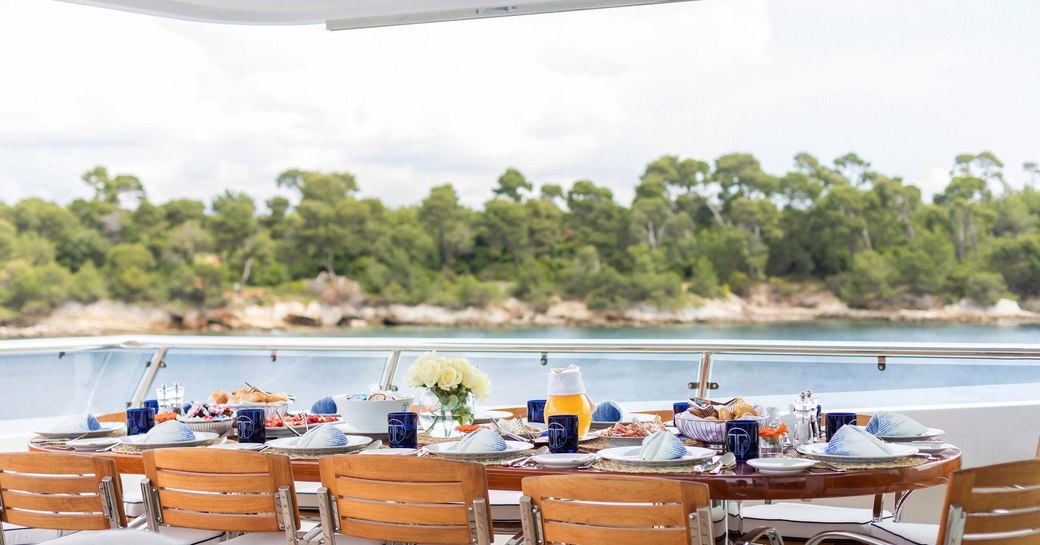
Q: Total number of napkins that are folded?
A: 9